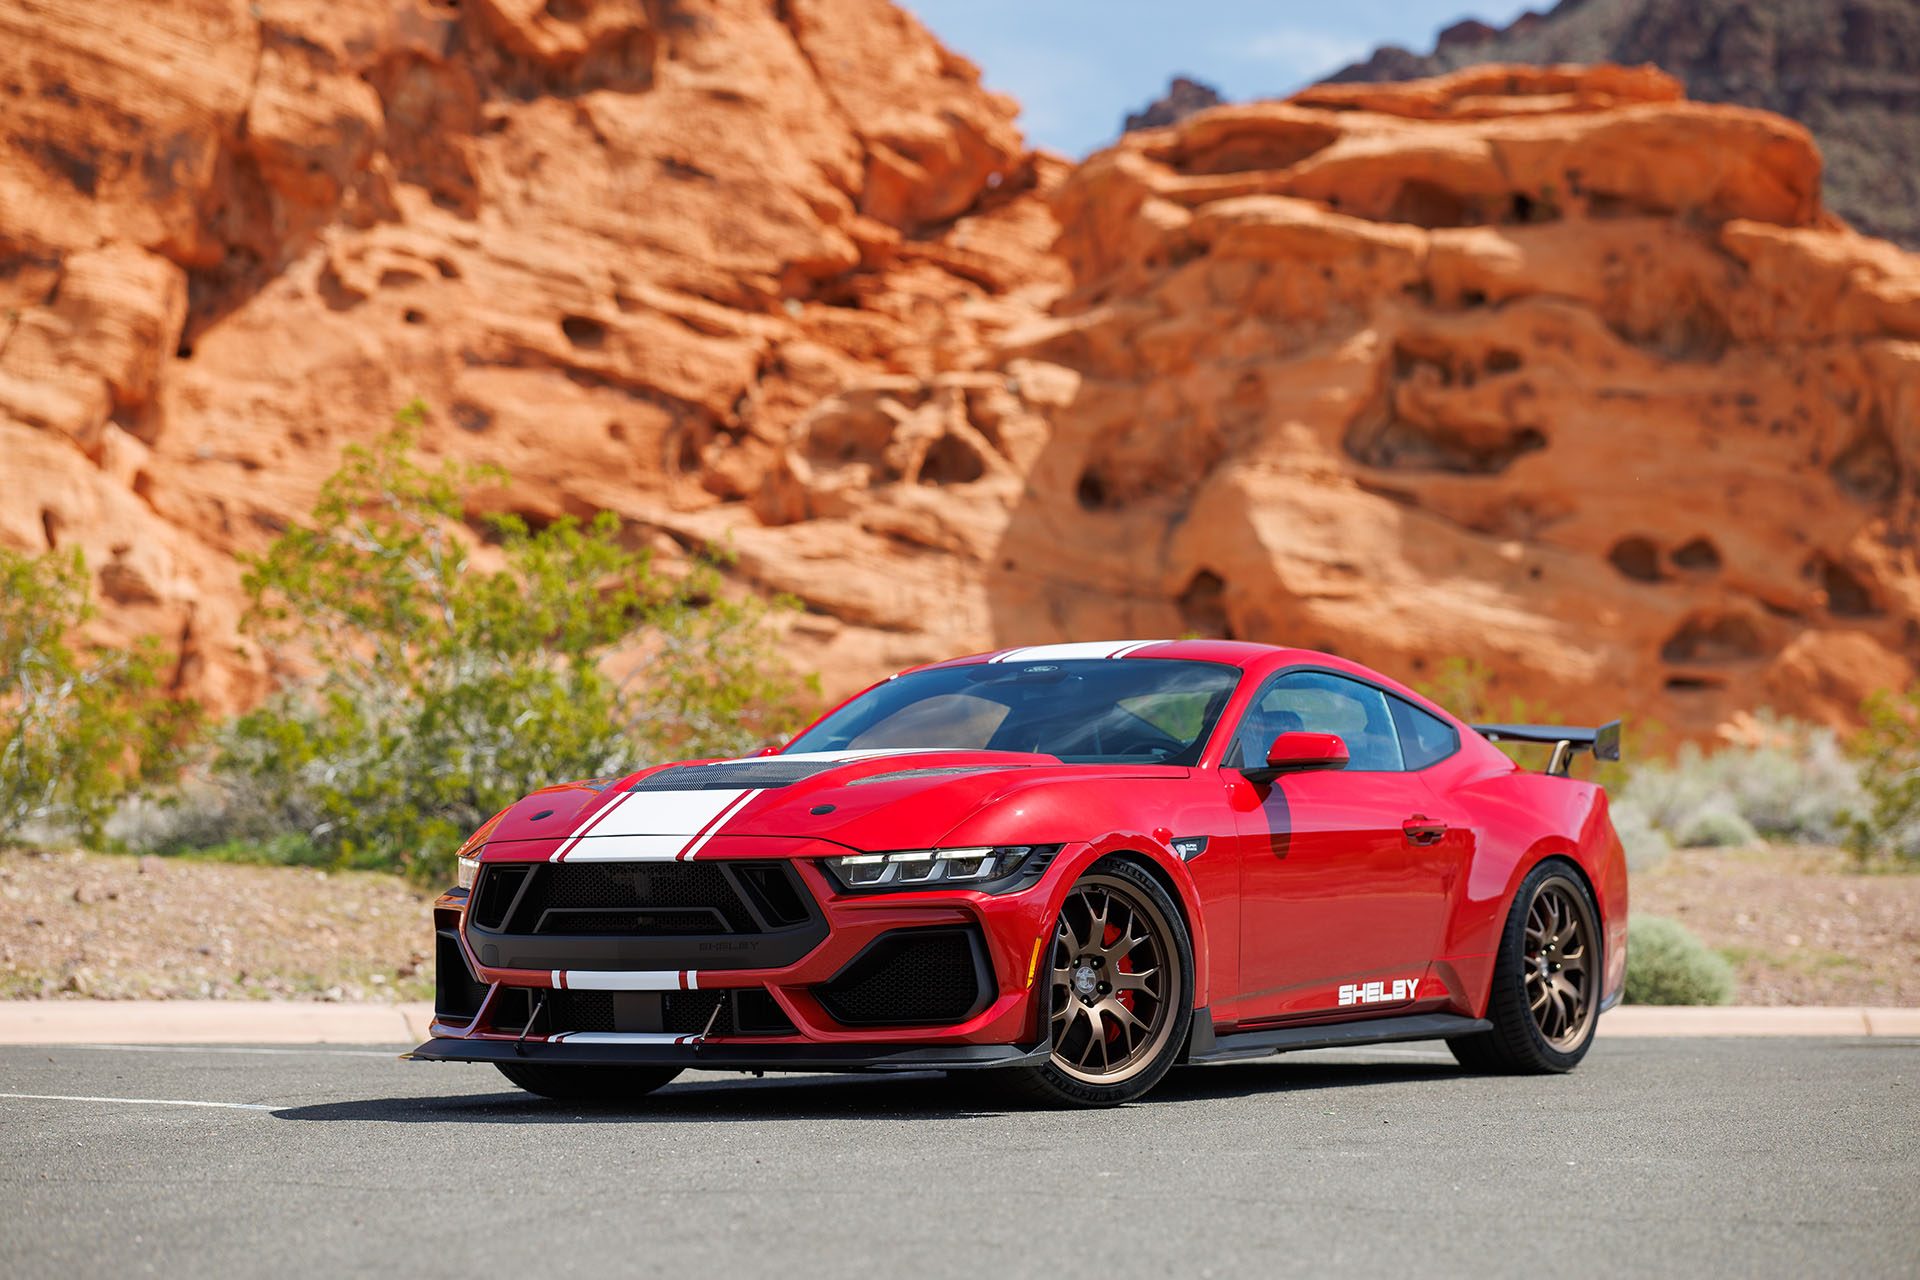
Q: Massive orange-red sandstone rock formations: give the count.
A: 2